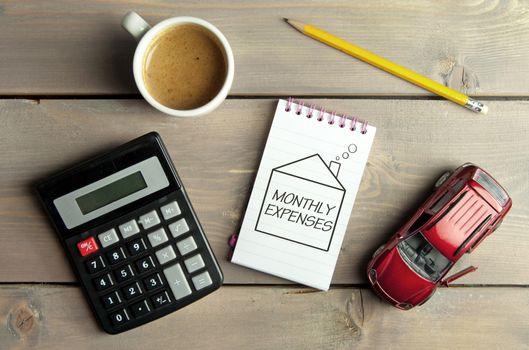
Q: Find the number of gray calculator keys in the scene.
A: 11